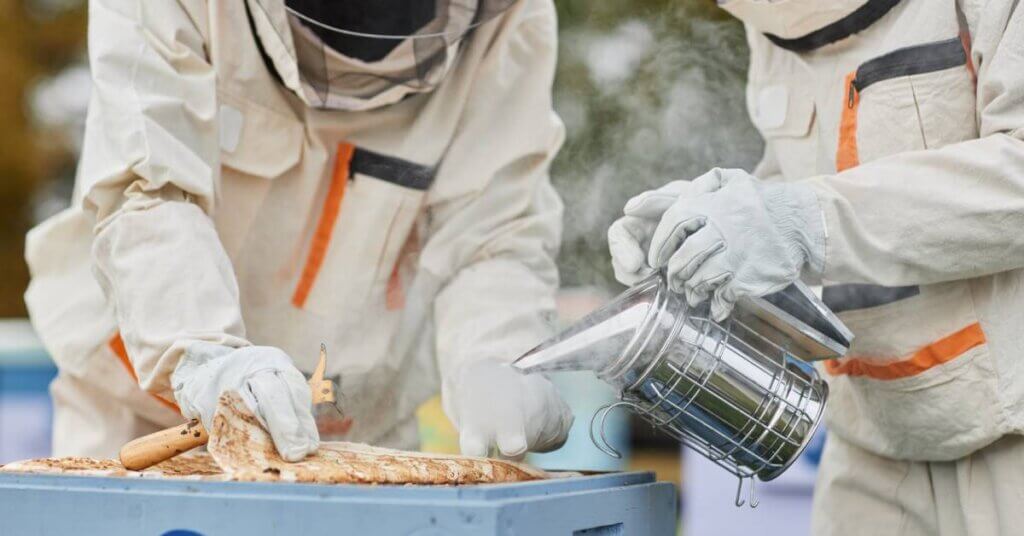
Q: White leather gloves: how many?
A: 4